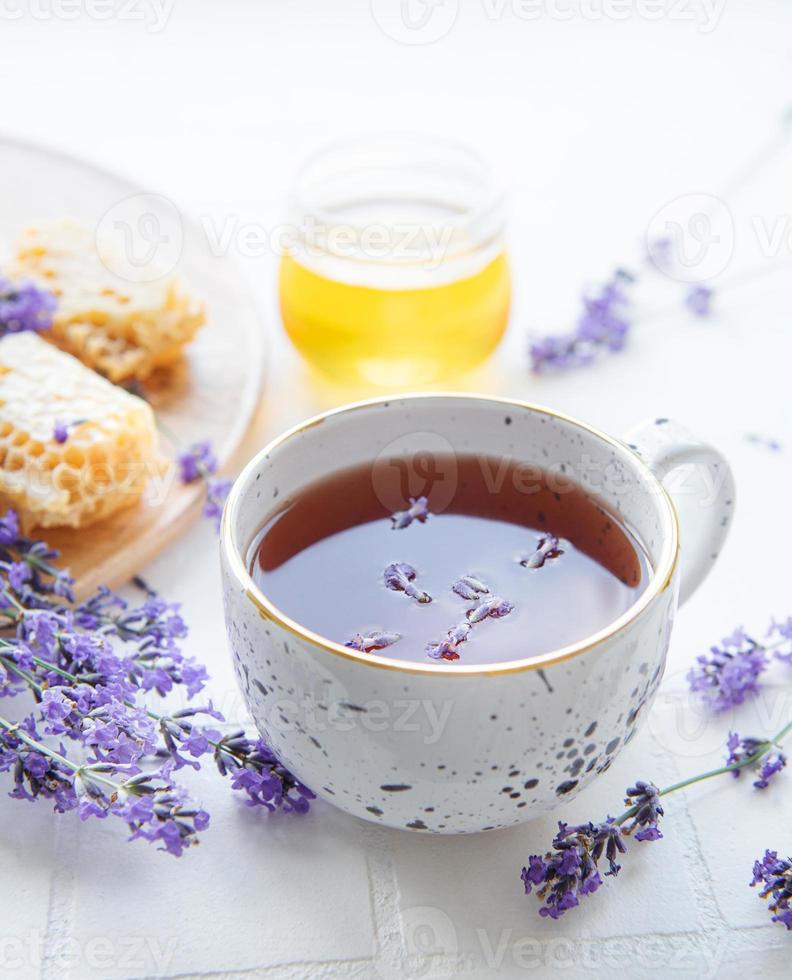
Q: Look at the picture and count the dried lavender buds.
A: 7